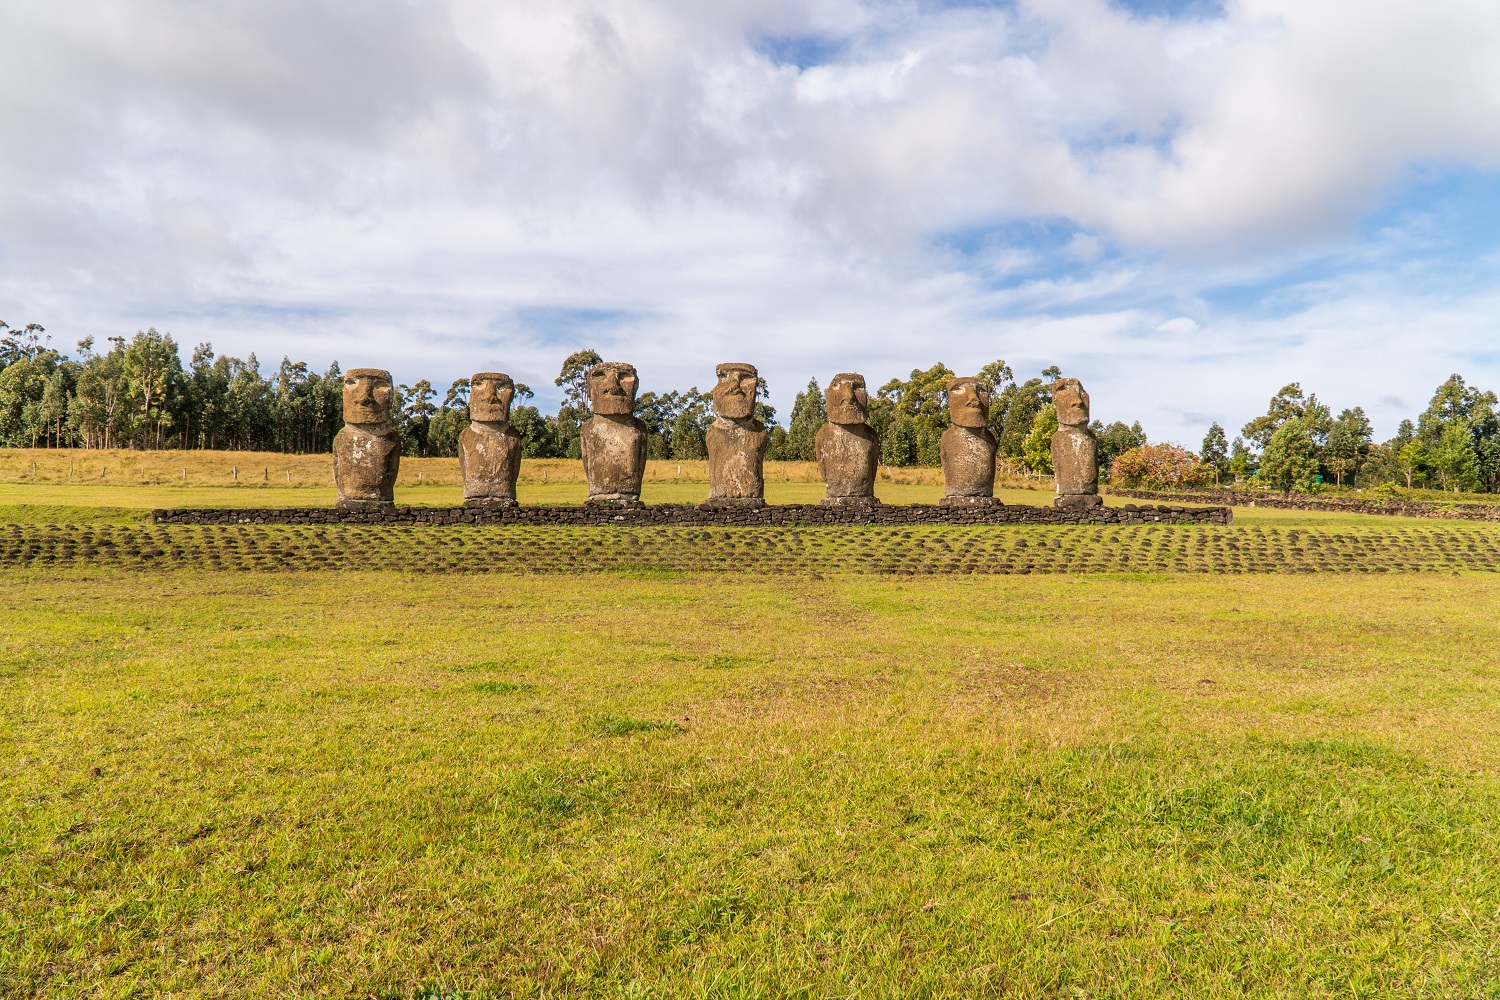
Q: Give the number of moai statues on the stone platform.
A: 7